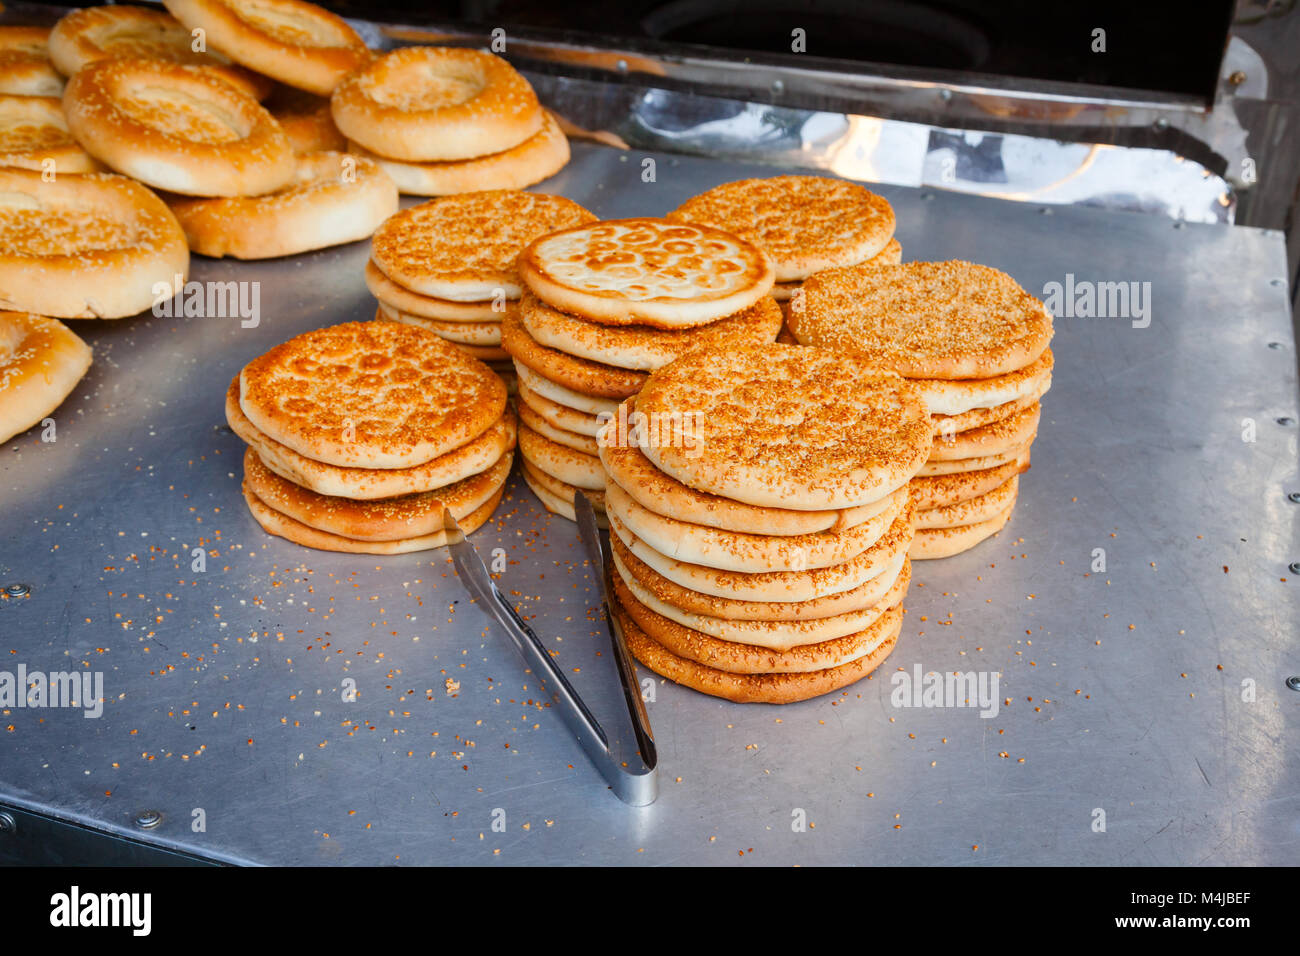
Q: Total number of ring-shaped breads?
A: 11